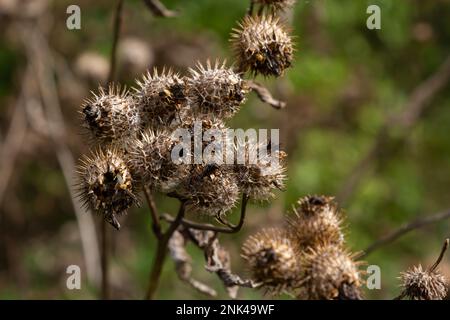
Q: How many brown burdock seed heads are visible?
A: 14